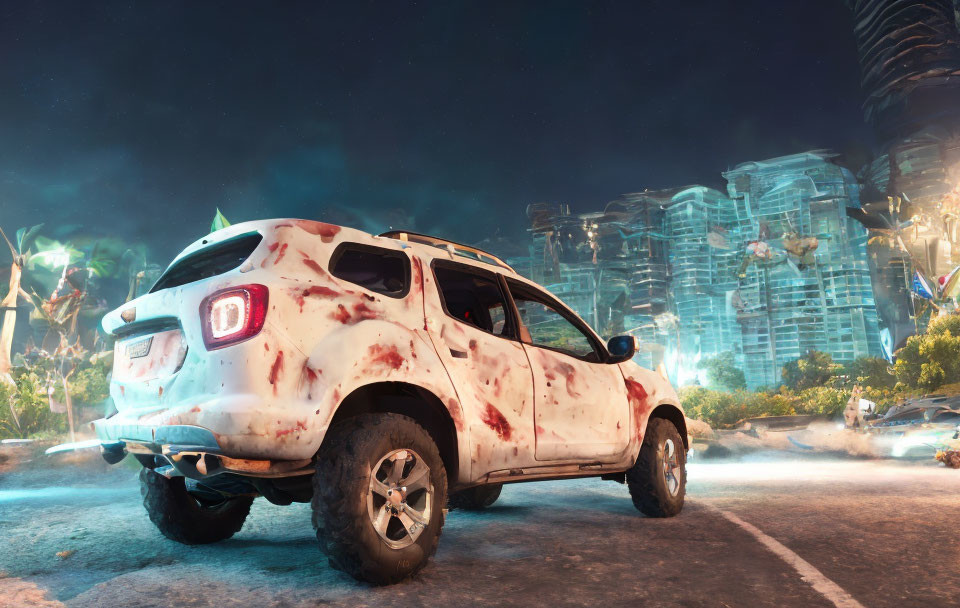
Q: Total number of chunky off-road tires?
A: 4